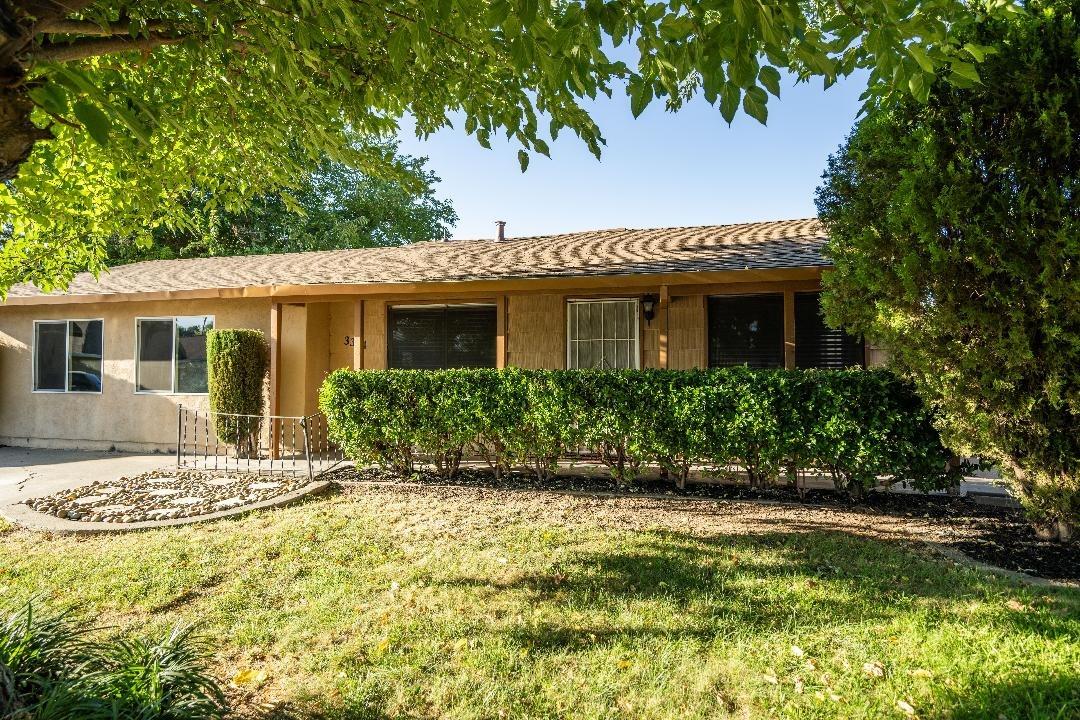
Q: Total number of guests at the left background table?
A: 0